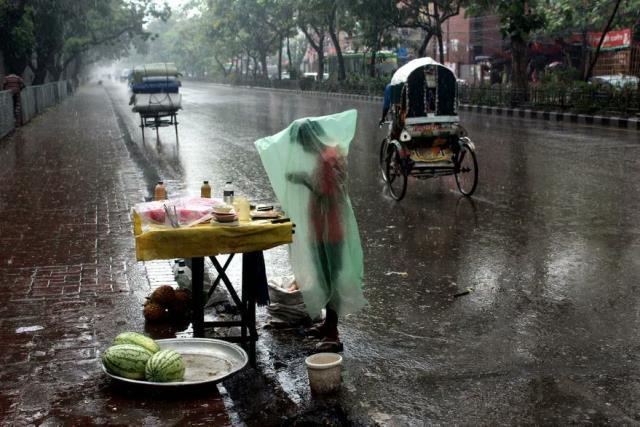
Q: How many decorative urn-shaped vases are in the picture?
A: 0